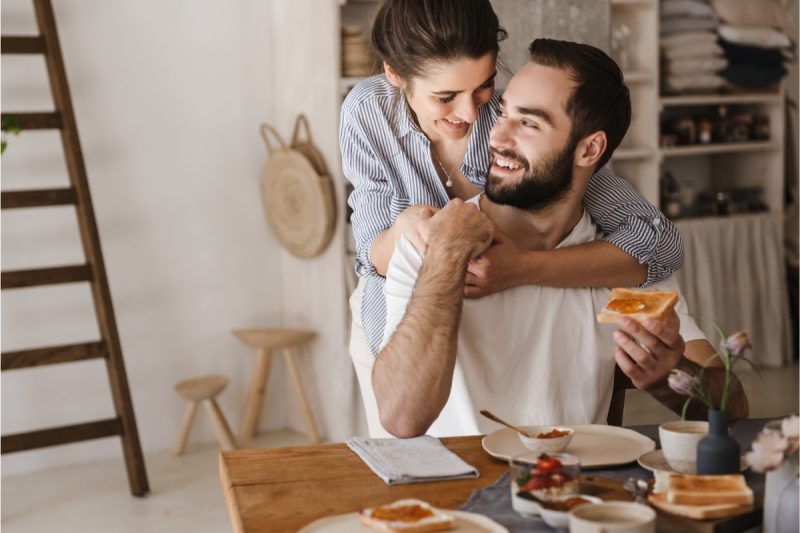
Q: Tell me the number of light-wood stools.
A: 2